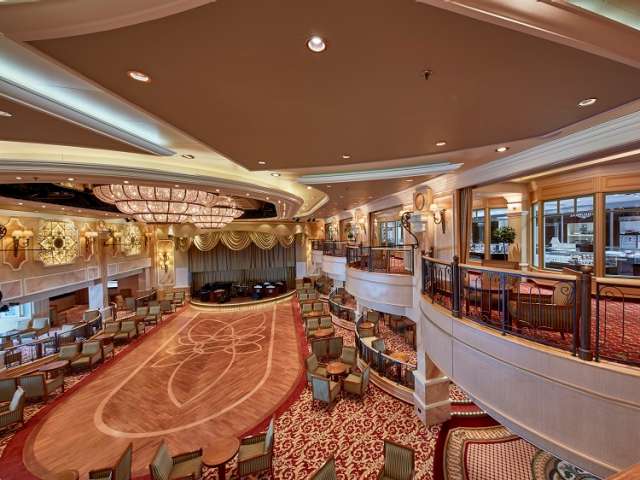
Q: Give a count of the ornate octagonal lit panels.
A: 2